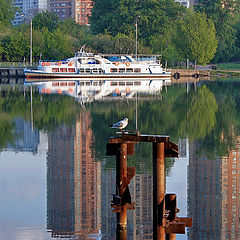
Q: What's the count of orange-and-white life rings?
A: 6